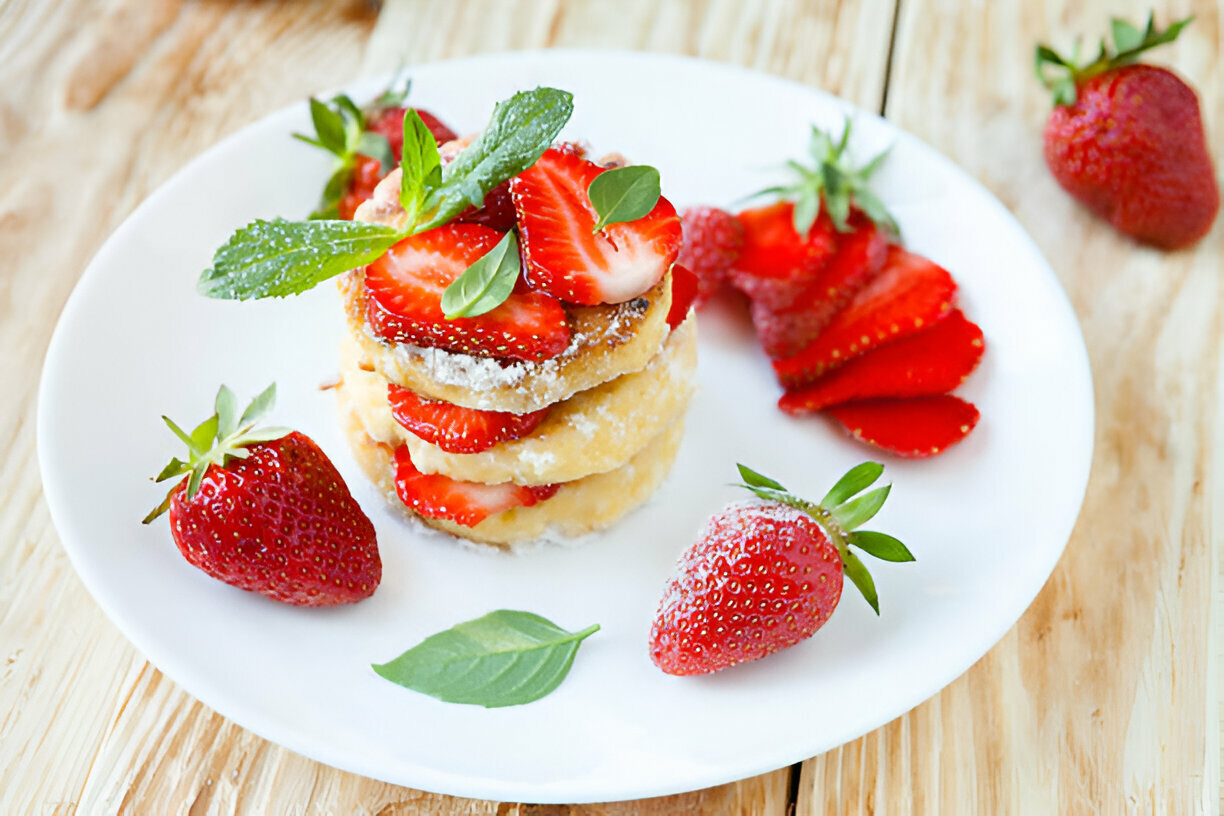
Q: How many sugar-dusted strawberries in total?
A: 1